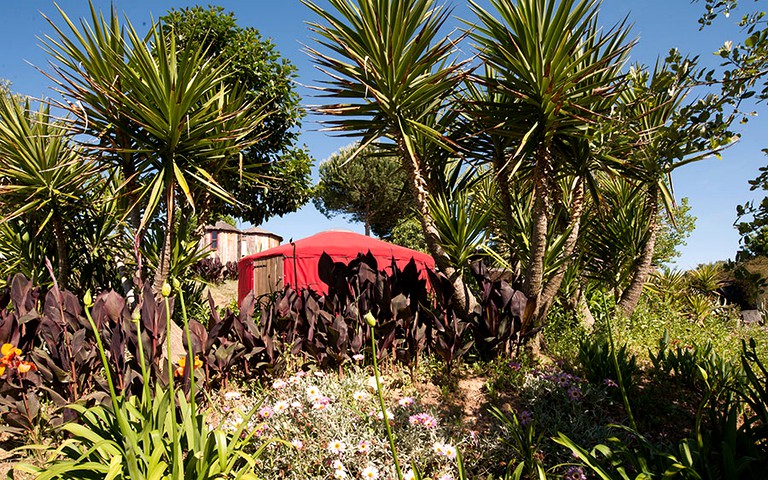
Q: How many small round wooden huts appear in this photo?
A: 2